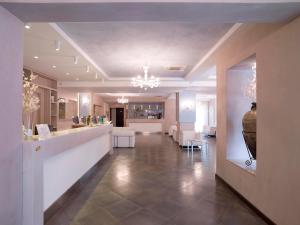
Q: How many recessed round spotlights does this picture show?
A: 5